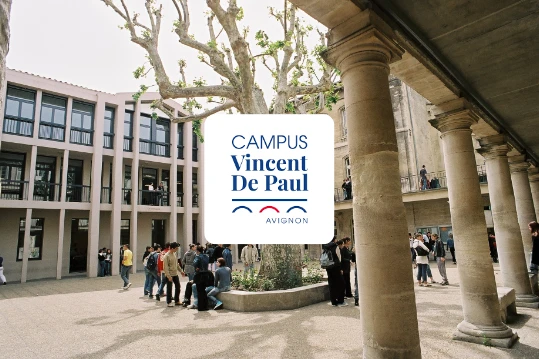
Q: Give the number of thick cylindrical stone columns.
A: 5